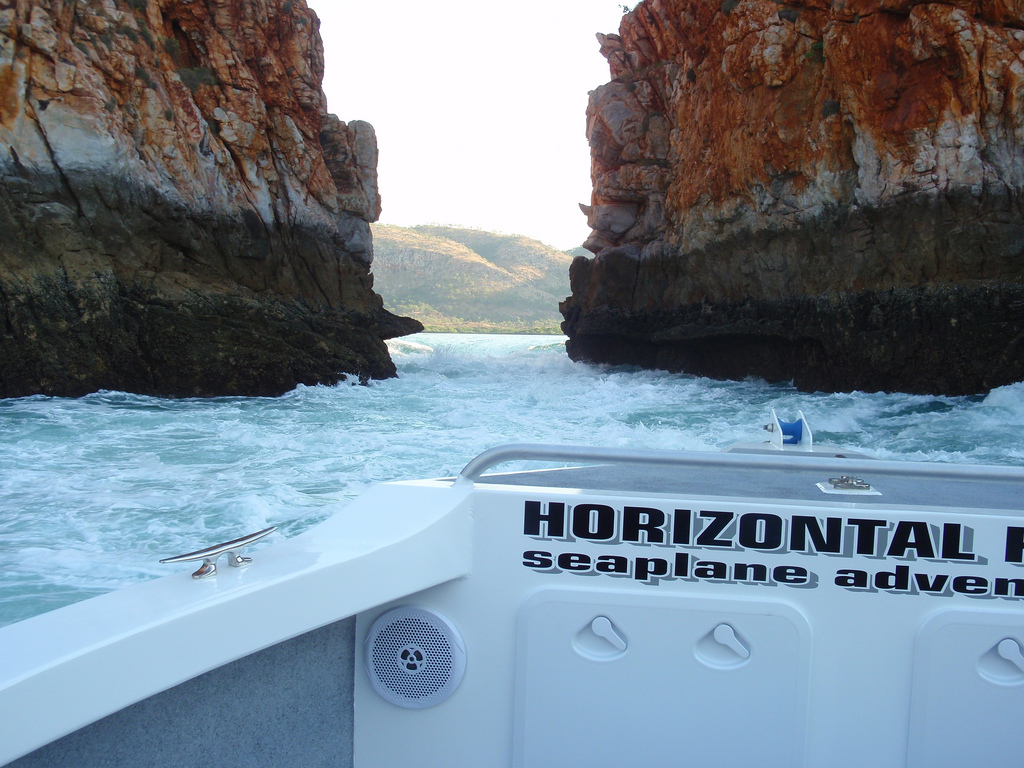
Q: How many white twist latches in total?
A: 3